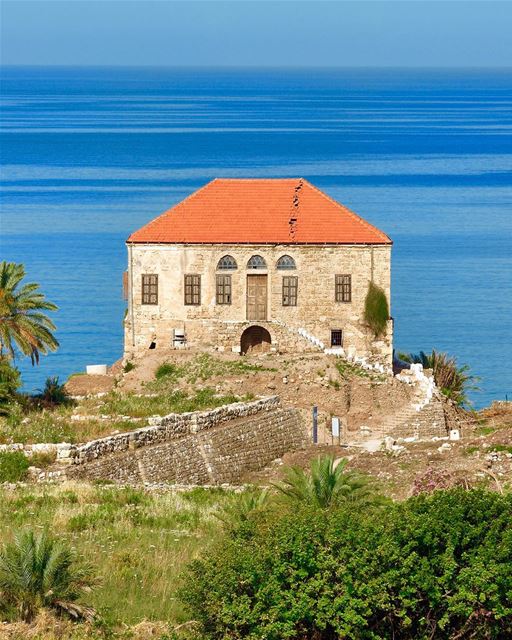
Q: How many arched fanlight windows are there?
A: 3